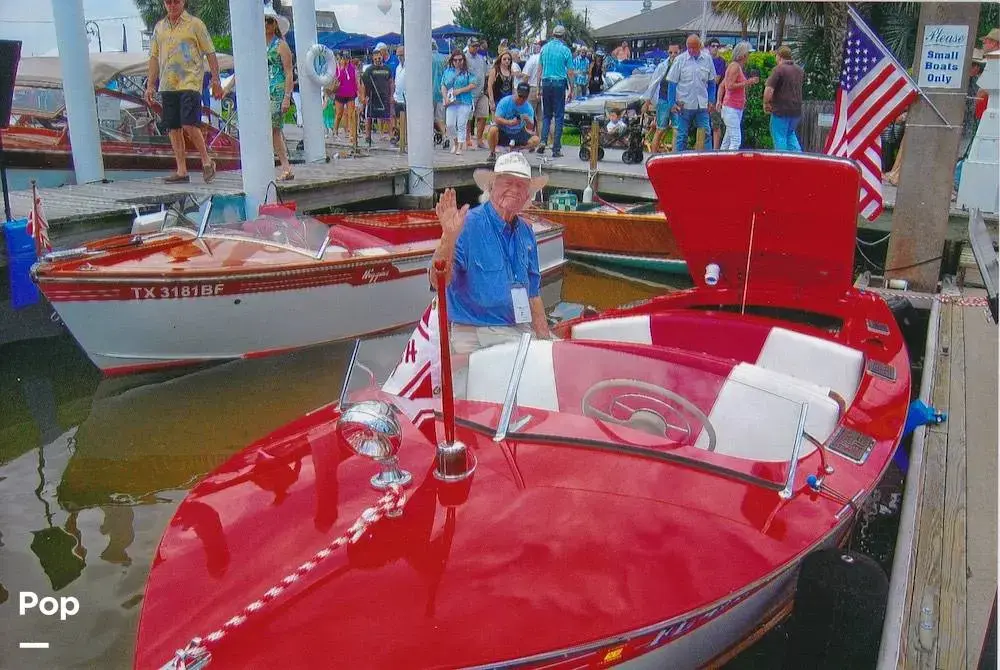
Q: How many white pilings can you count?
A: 4